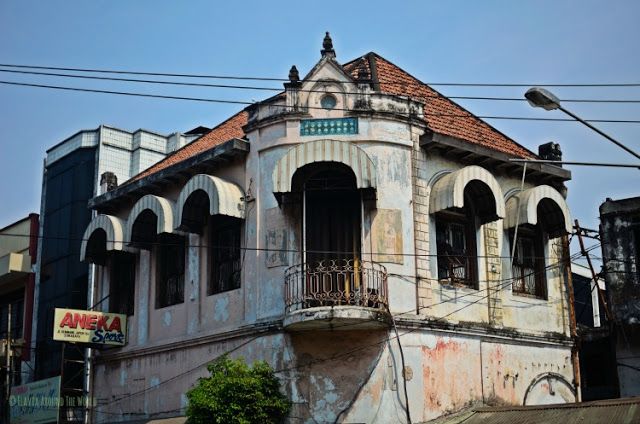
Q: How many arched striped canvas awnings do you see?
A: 6